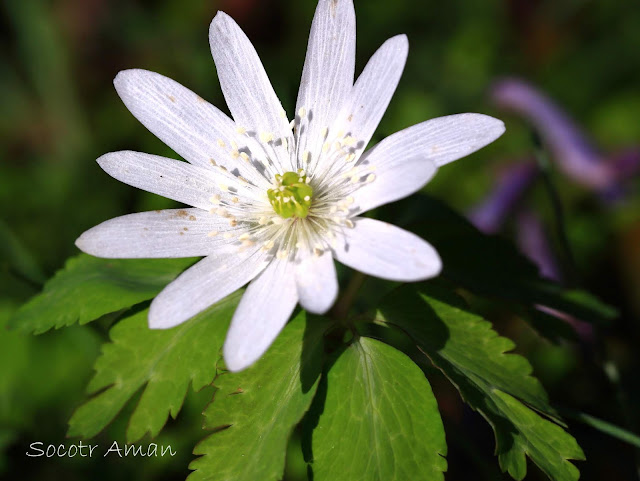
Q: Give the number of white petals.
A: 12